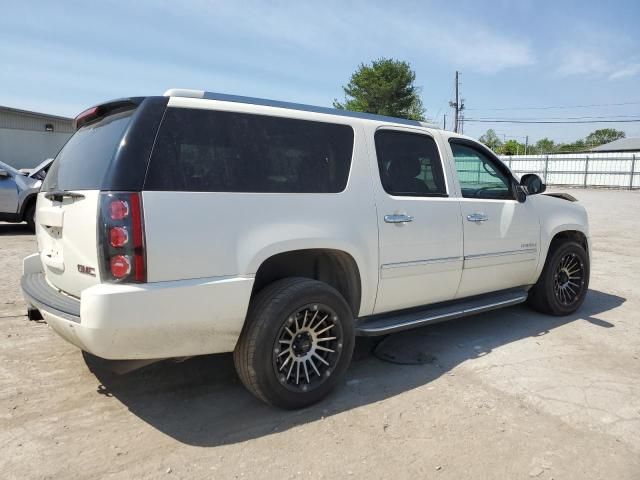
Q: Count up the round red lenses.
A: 3